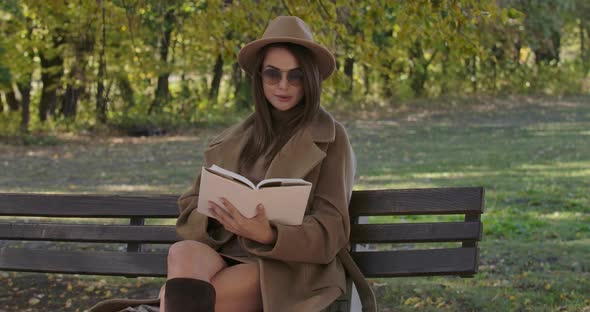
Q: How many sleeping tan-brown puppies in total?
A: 0